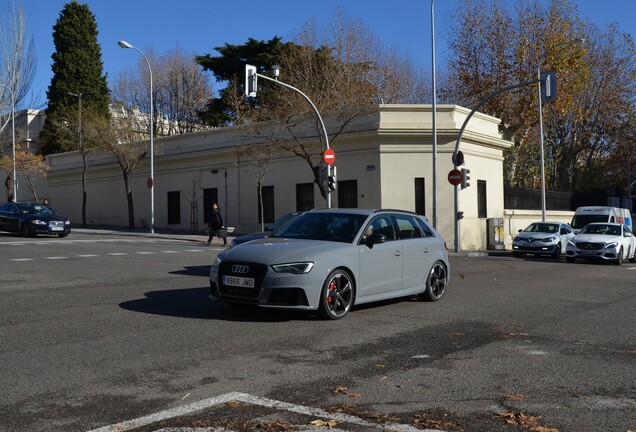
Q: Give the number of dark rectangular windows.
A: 7